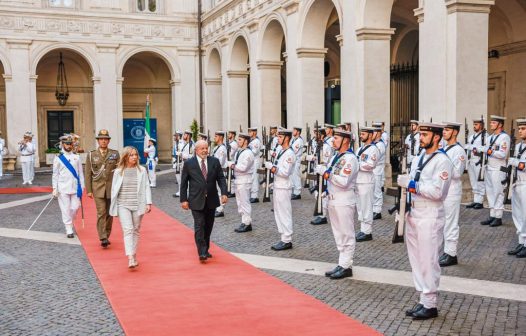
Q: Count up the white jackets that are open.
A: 1